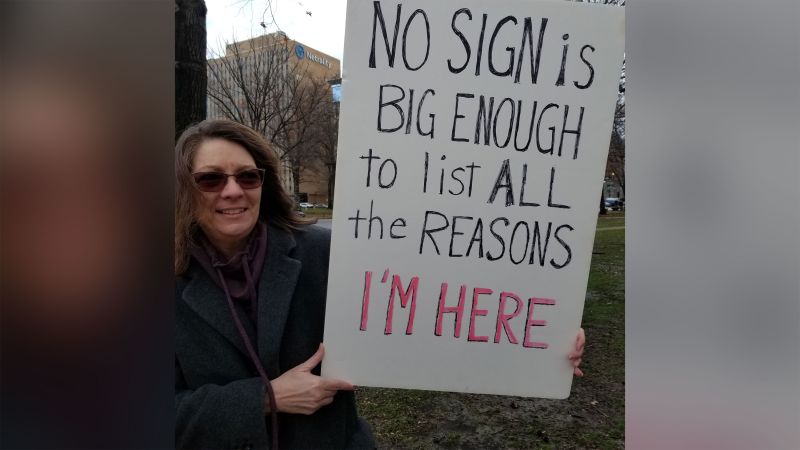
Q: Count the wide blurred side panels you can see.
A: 2